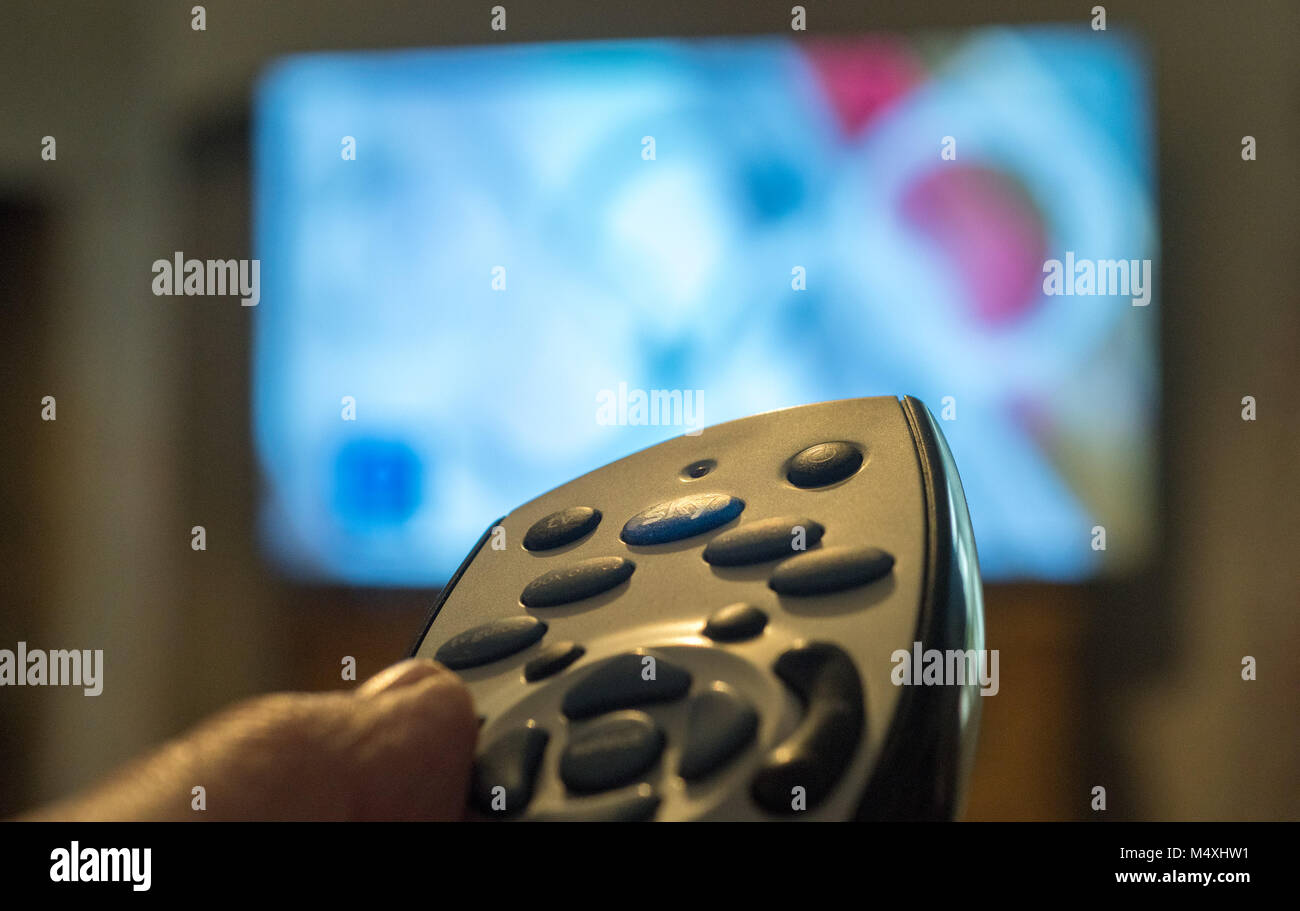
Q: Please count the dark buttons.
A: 14